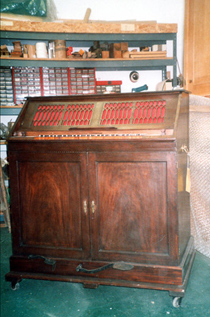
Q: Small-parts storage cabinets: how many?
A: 5